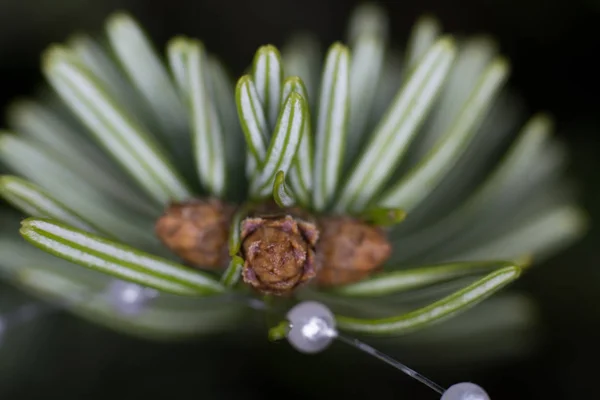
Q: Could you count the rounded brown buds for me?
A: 3